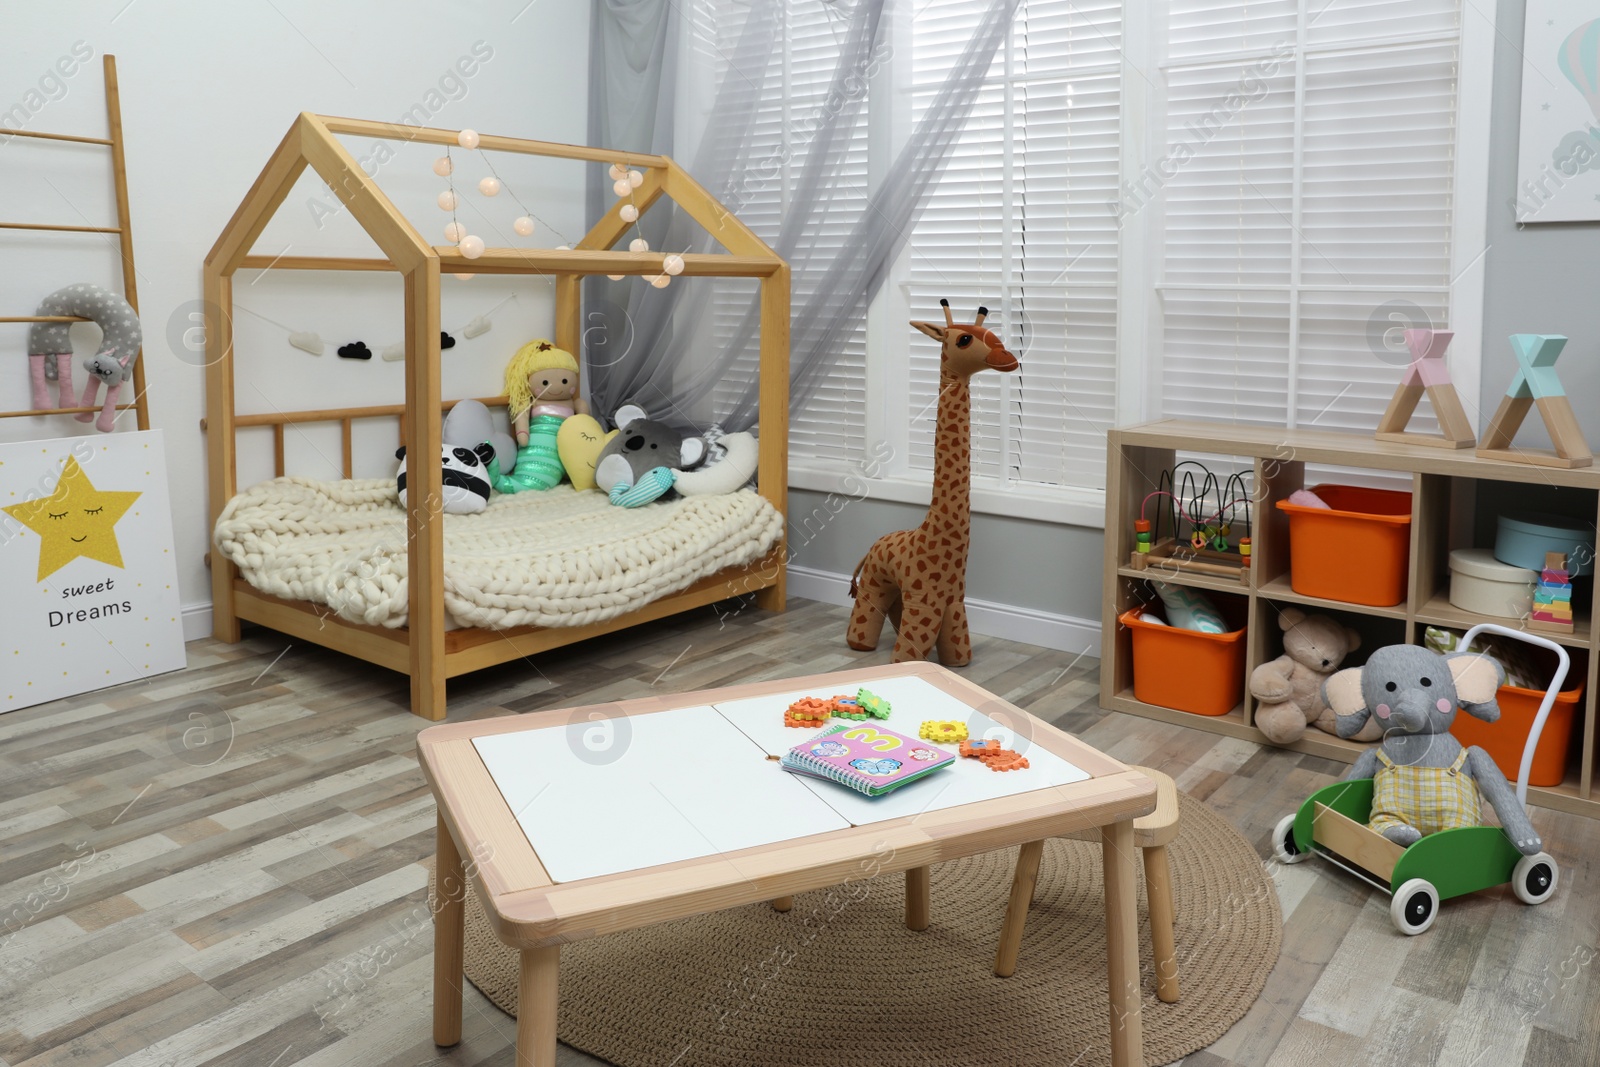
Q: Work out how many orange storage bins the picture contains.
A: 3